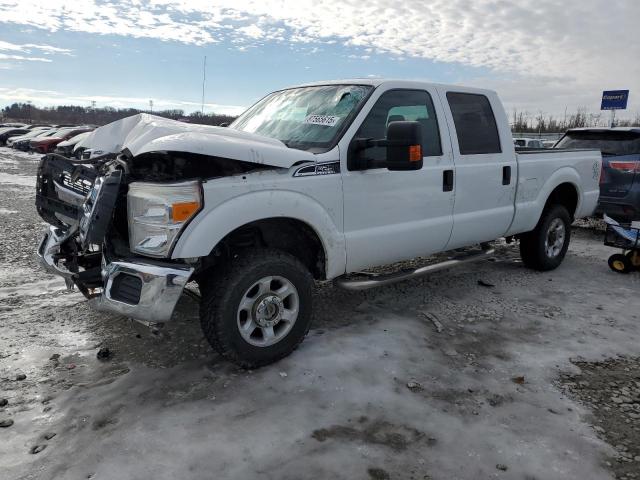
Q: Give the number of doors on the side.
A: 2